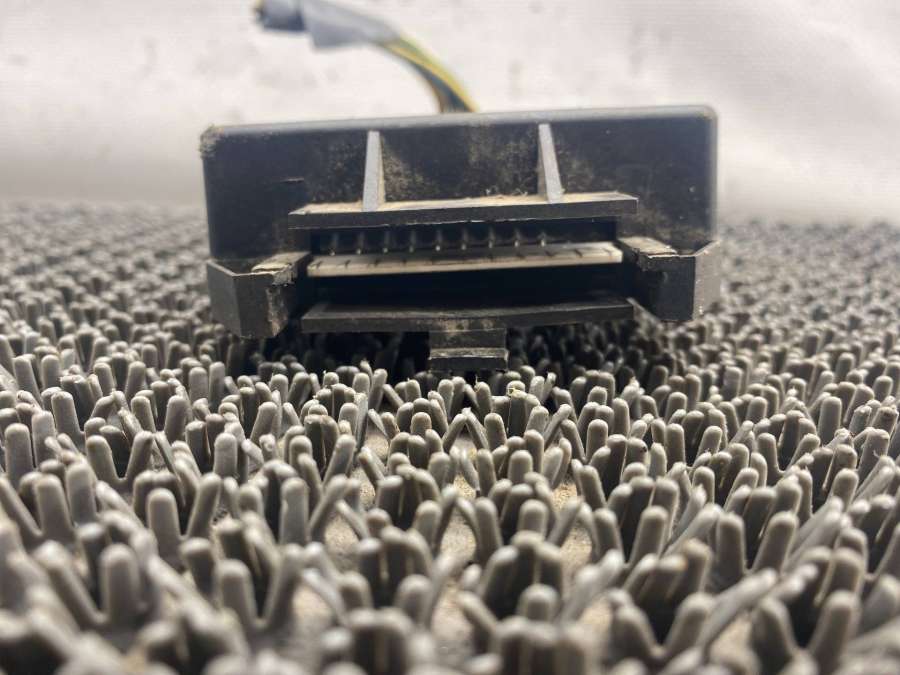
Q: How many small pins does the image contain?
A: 9